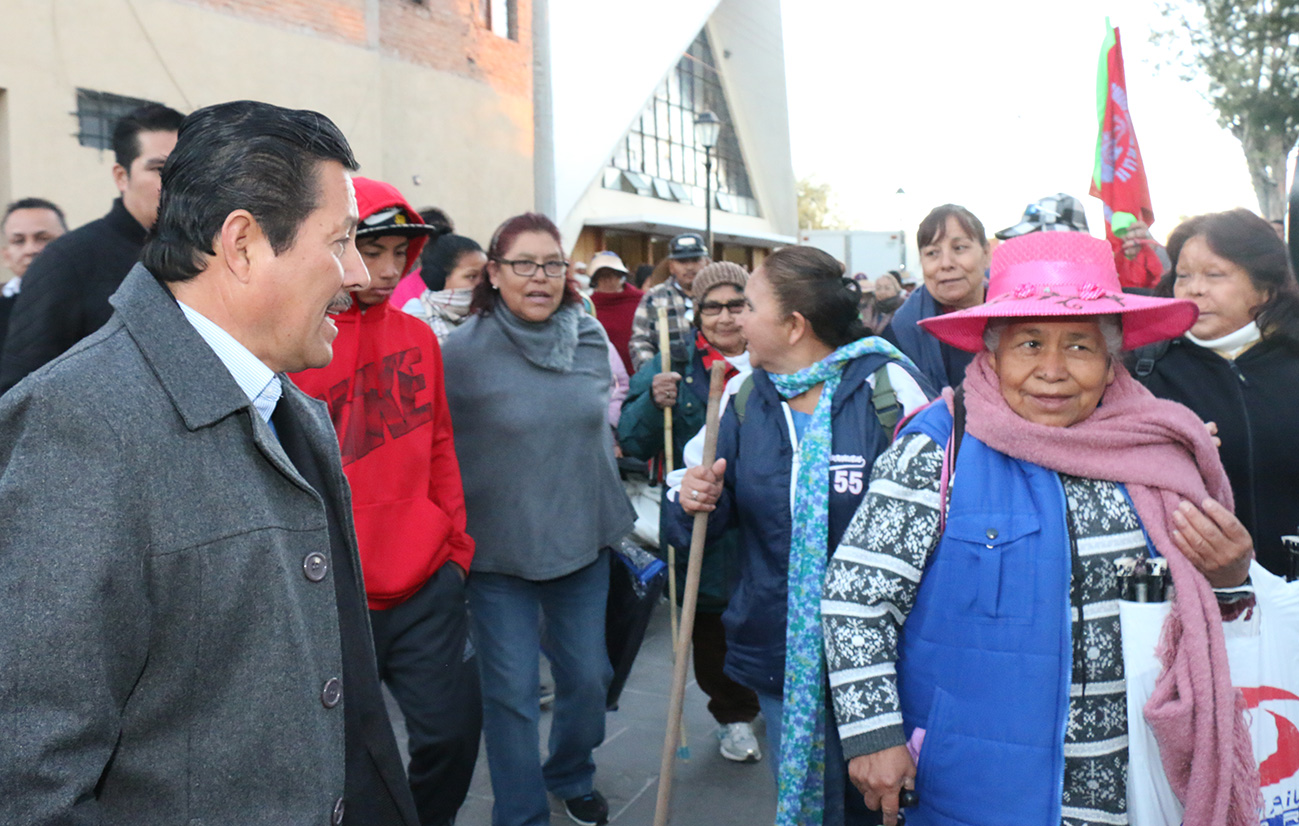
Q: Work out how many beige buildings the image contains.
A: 1